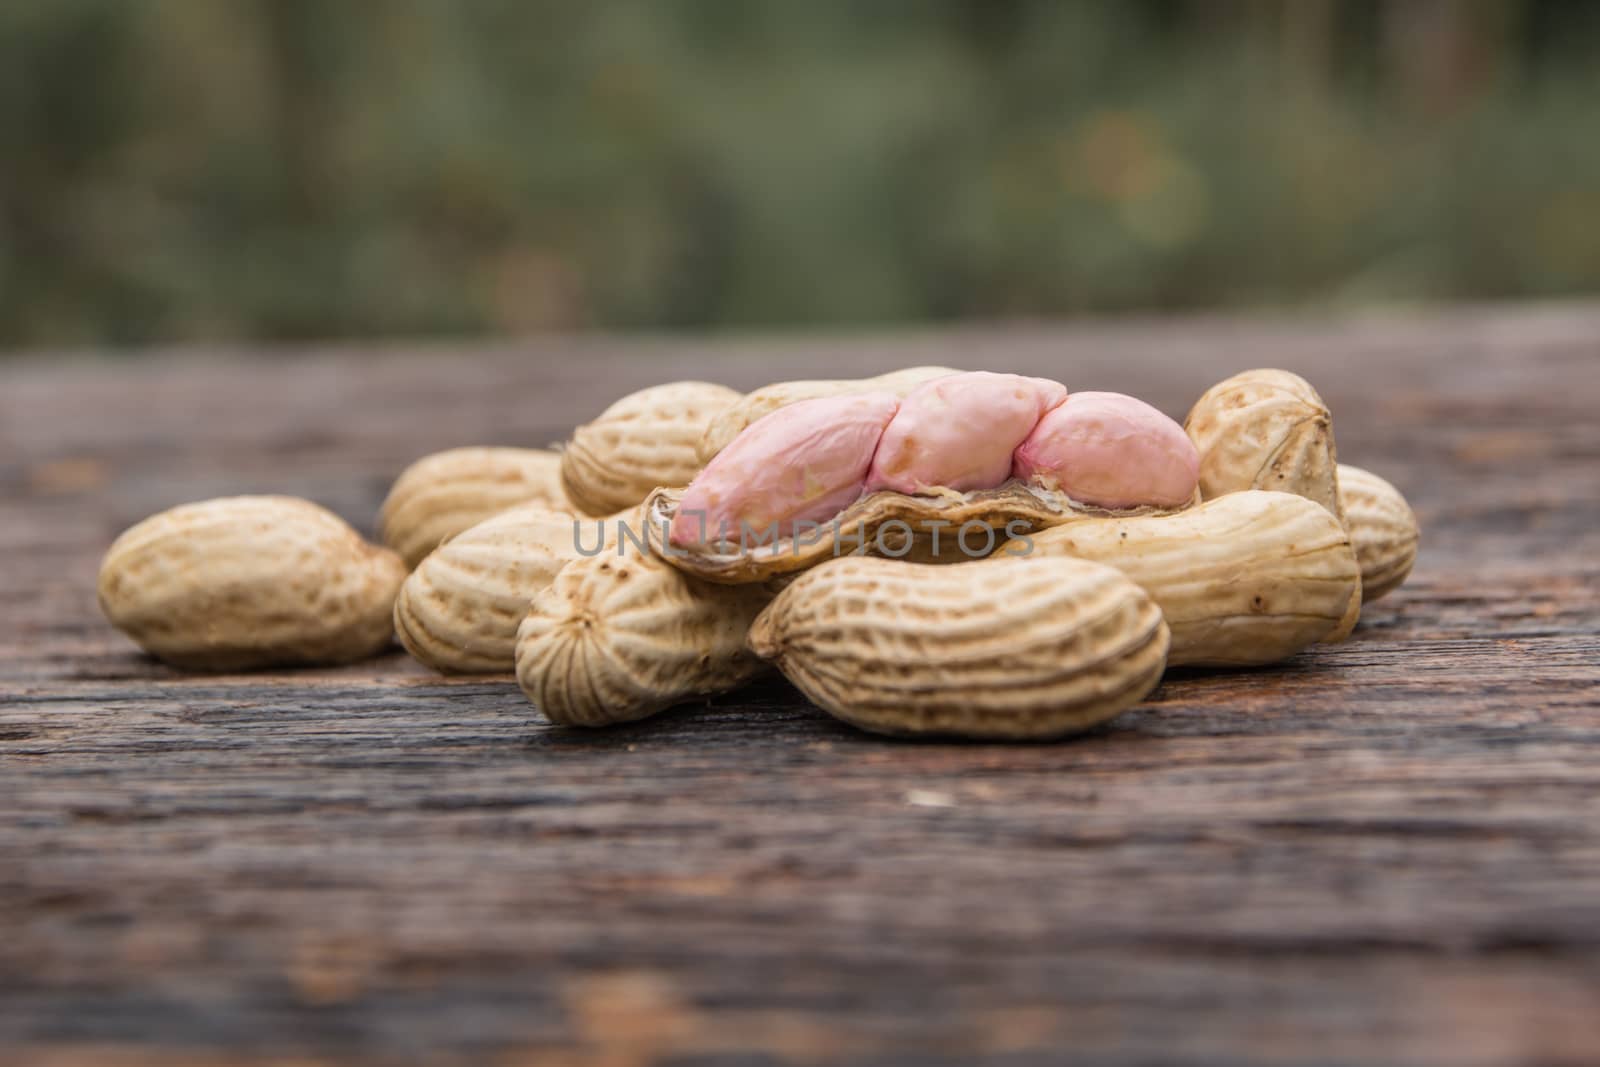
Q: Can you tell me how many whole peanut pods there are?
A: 10